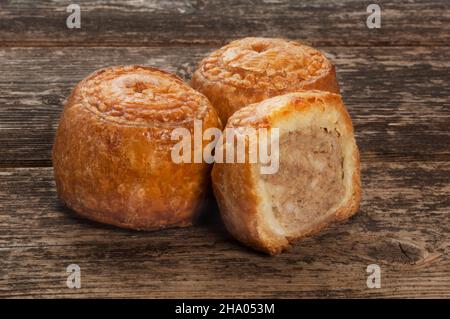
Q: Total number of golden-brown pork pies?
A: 3